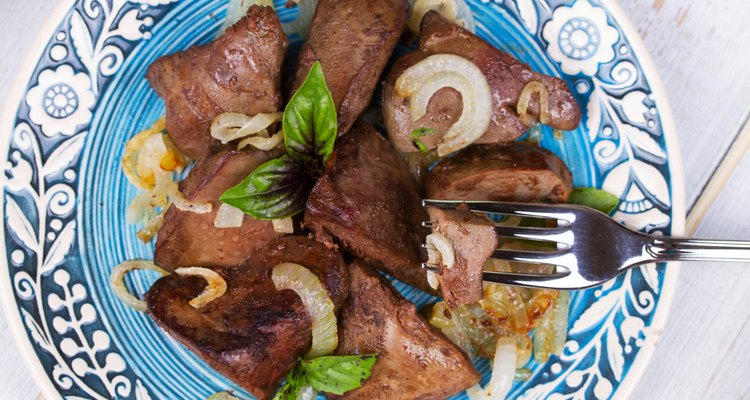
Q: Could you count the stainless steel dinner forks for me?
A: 1